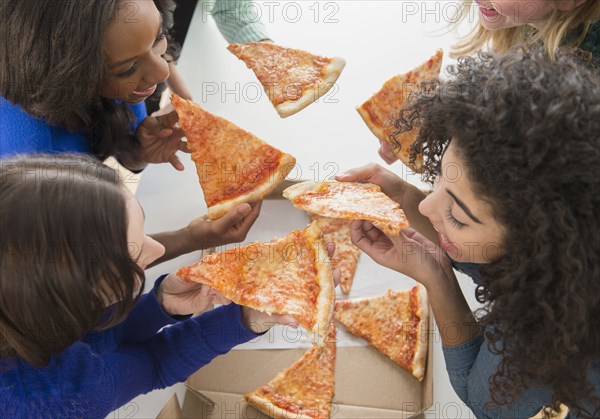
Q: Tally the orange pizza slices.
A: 8